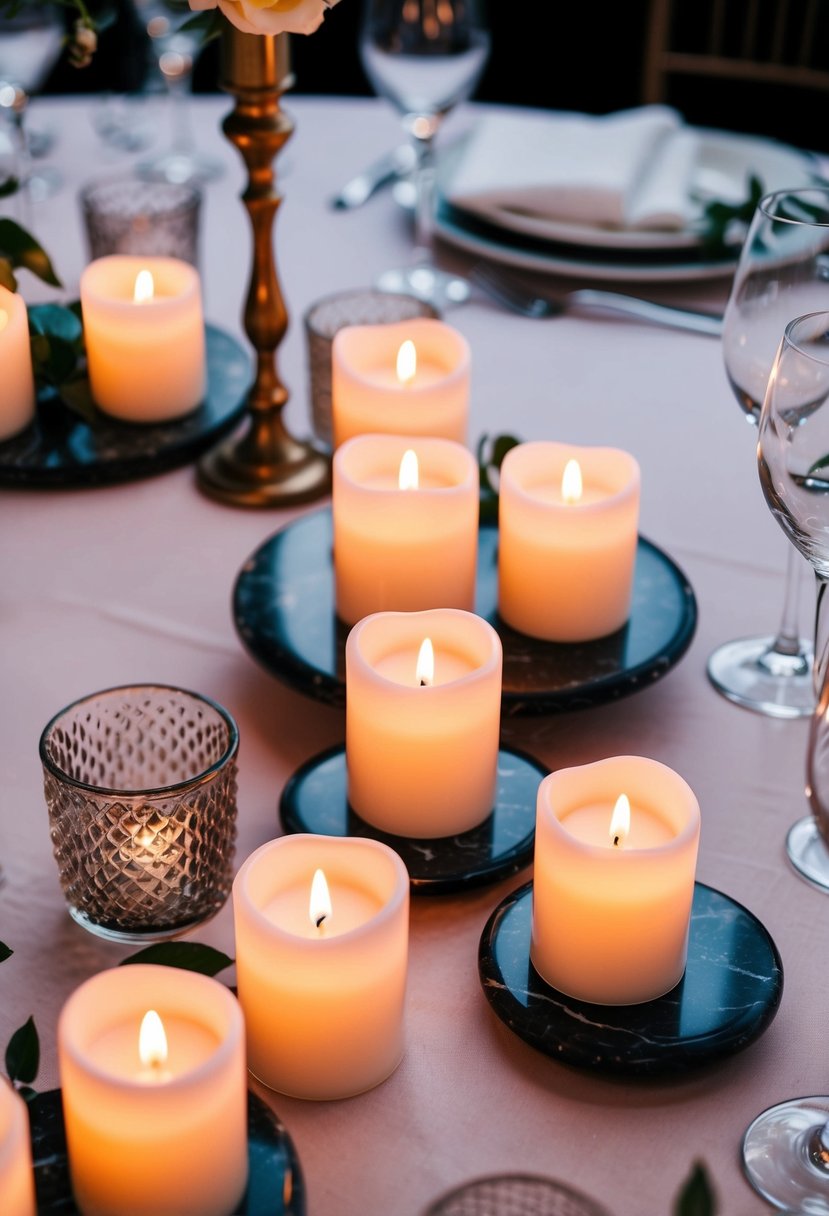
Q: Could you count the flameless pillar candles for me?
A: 10